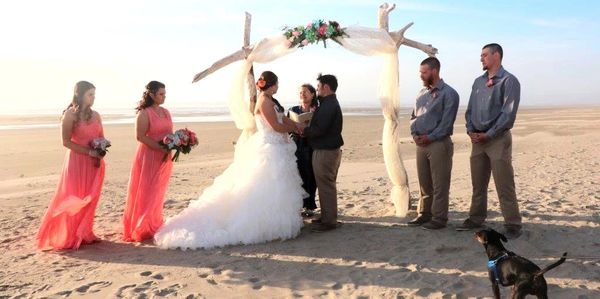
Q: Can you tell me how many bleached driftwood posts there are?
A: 2